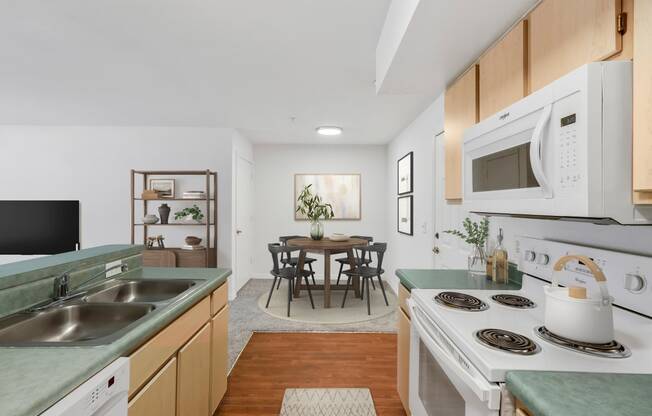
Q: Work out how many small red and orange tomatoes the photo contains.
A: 0